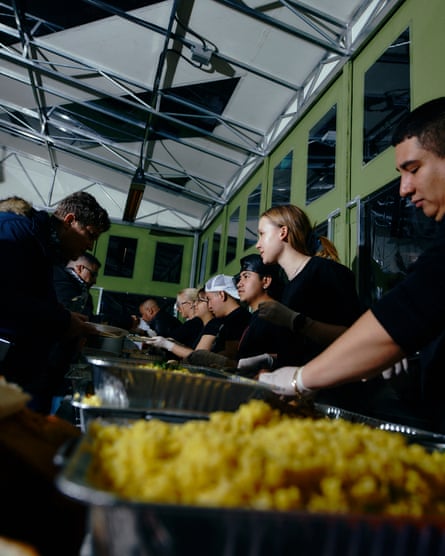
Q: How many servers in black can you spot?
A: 7